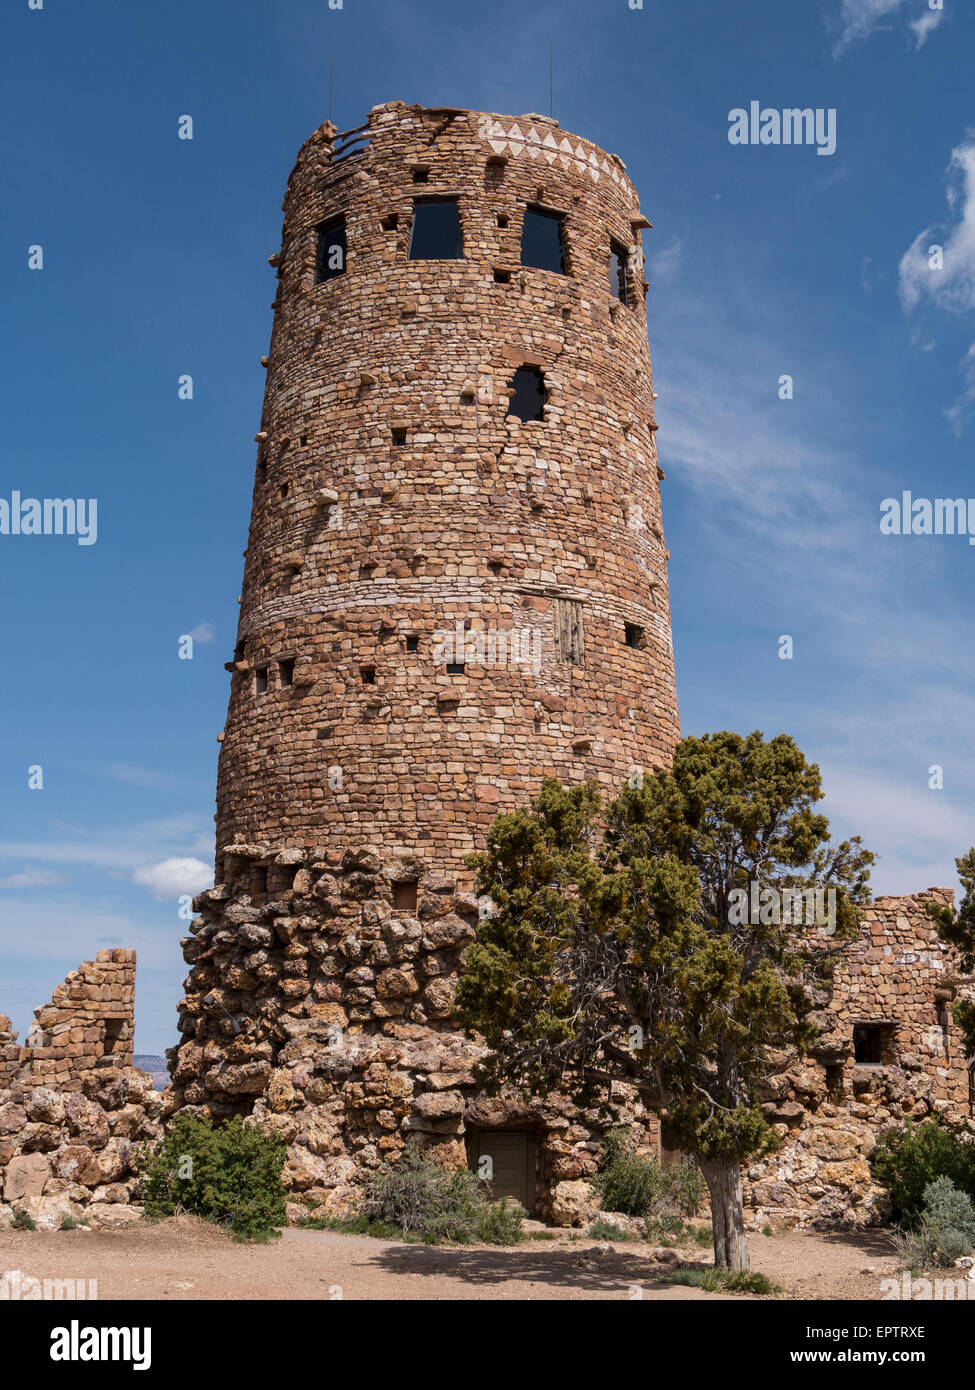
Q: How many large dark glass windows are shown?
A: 5